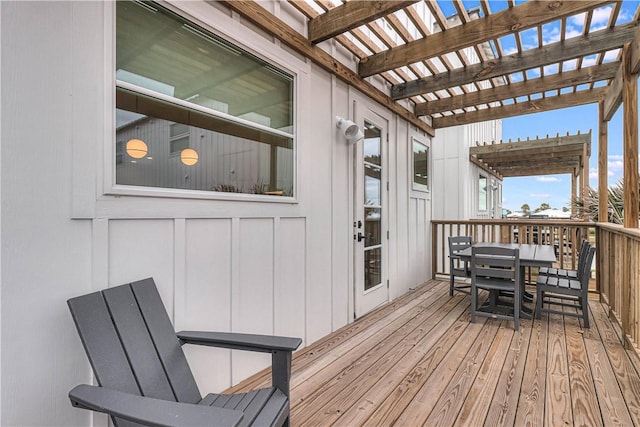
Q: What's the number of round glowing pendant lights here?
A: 2